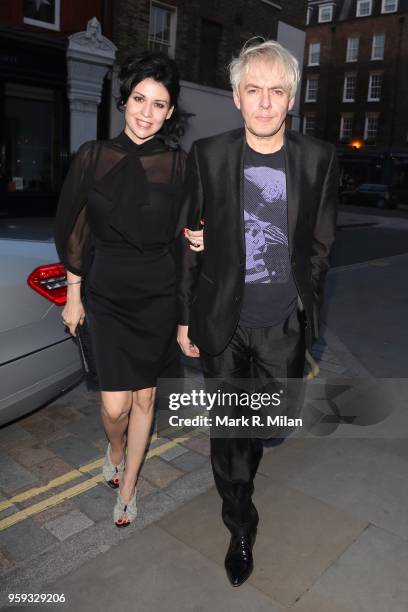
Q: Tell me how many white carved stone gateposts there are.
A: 1